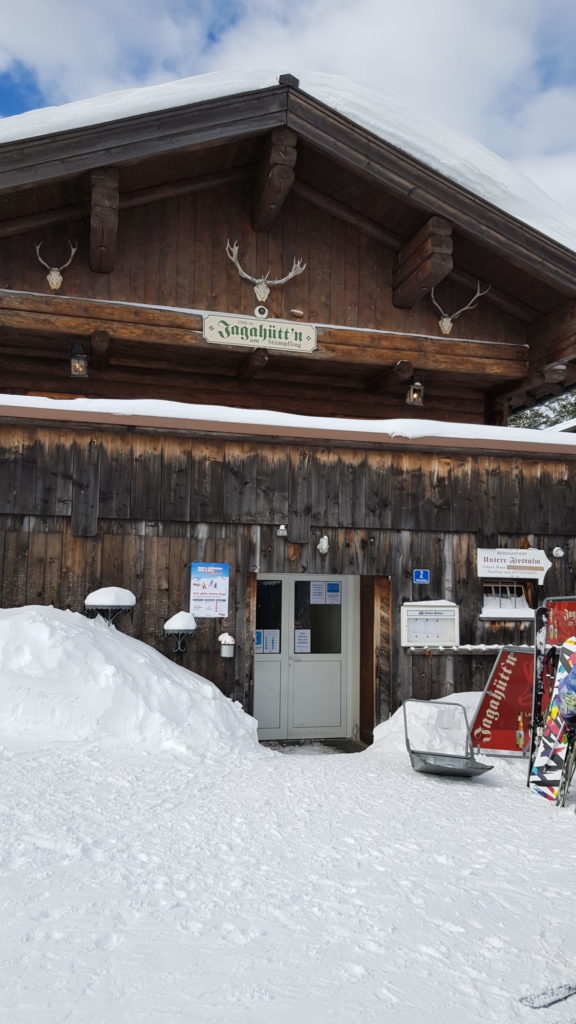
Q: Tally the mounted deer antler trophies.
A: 3